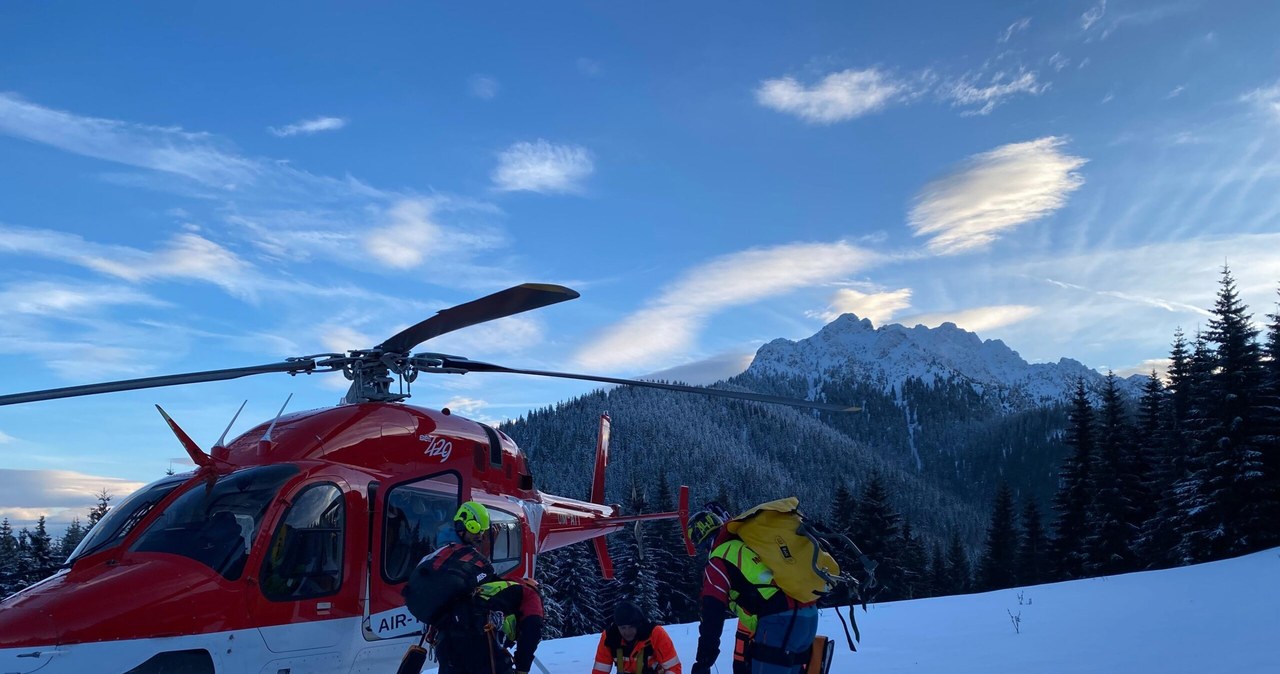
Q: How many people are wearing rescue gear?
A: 3